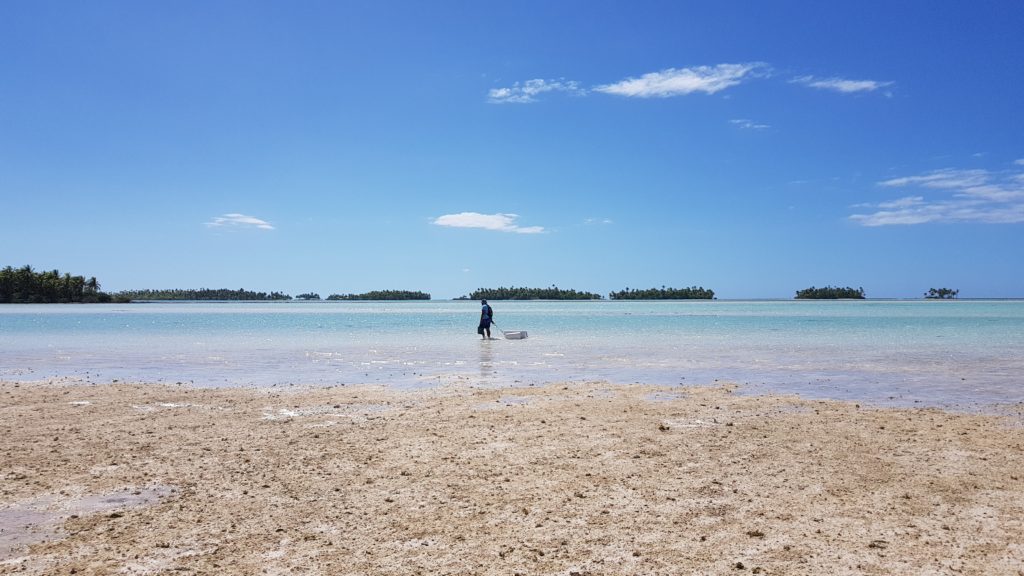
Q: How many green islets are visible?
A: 8